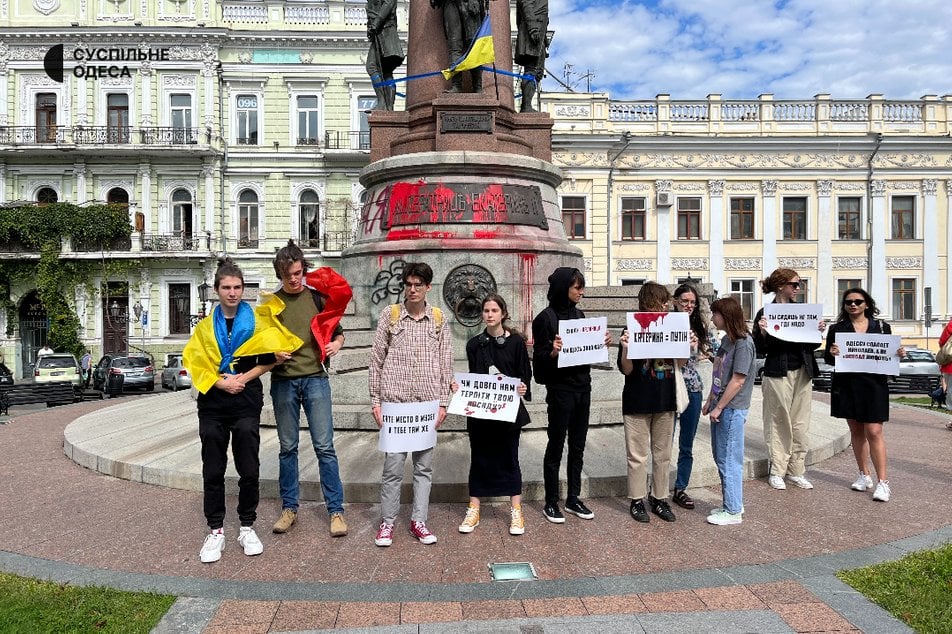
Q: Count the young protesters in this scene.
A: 10